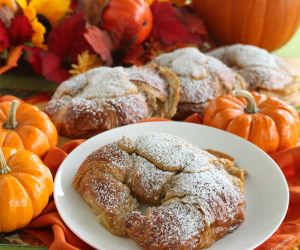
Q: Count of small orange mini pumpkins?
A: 3